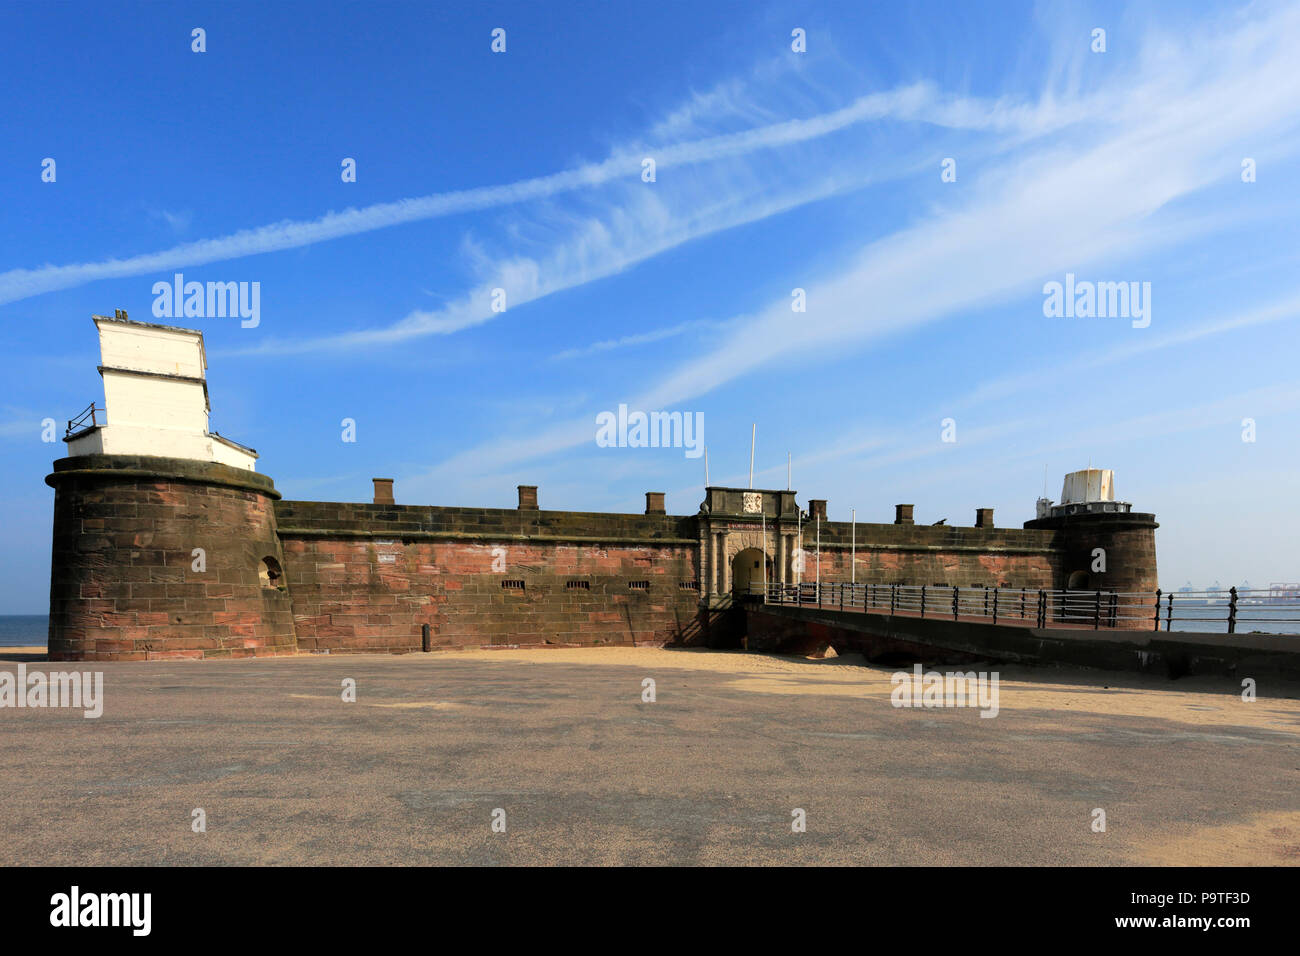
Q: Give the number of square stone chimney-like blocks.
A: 6